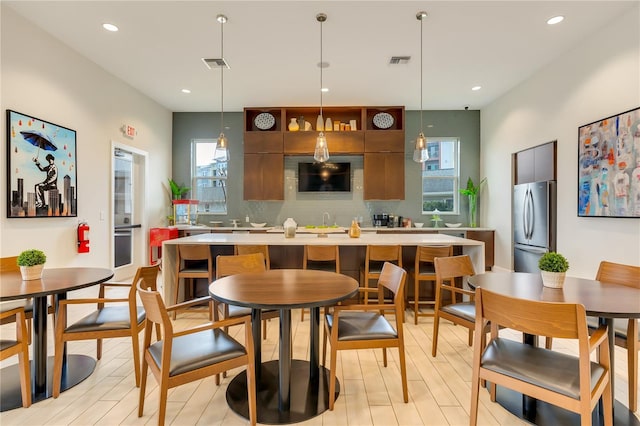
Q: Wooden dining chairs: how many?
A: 9